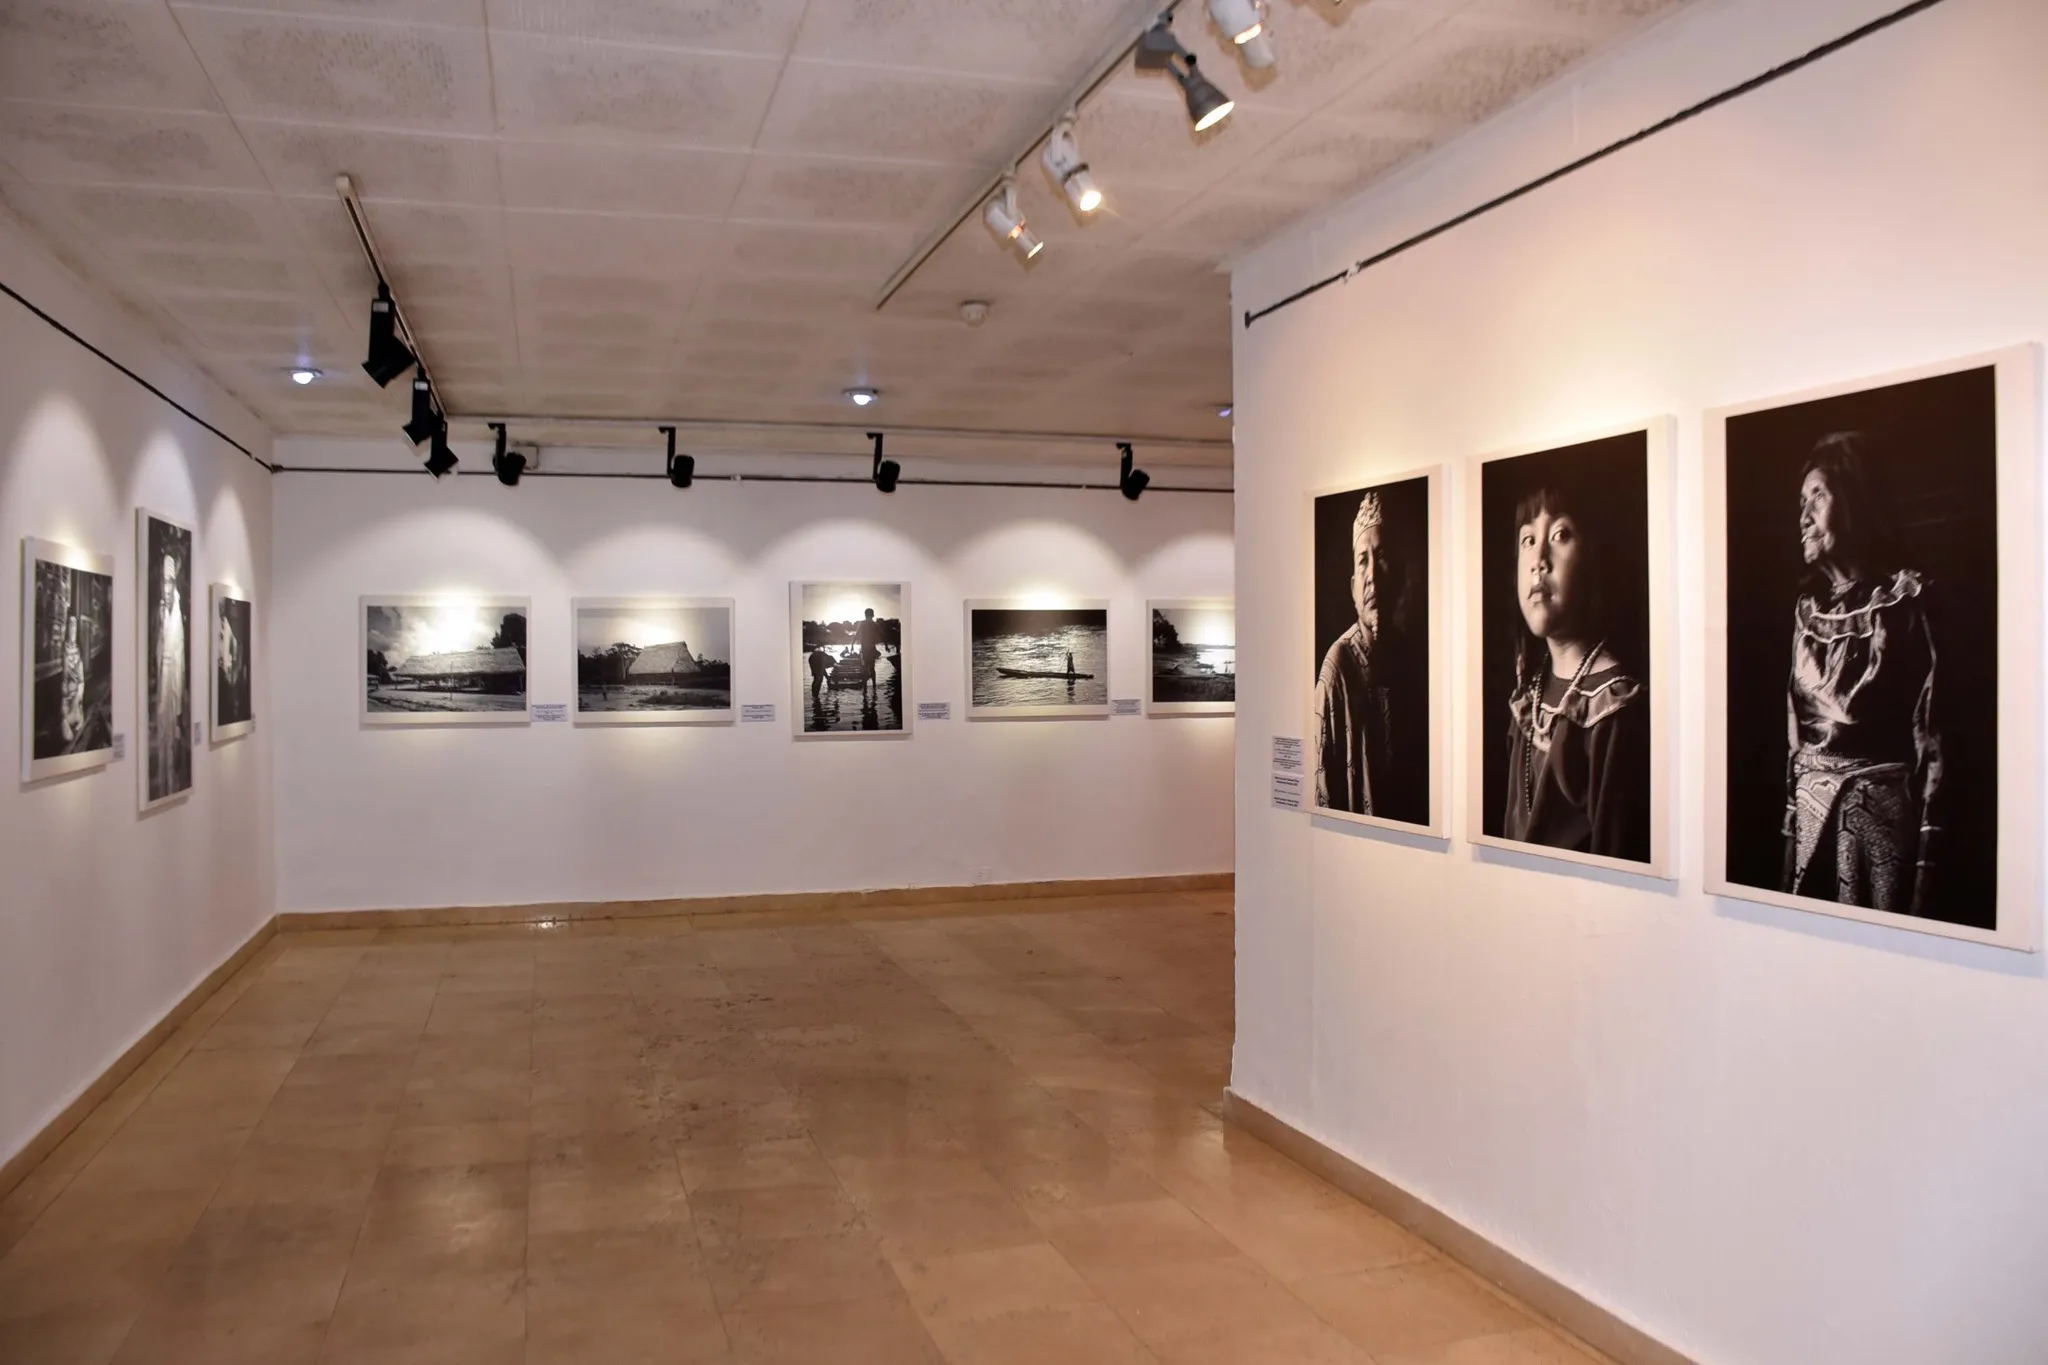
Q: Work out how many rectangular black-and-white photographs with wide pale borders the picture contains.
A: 11